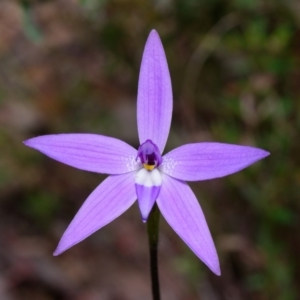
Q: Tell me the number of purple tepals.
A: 5